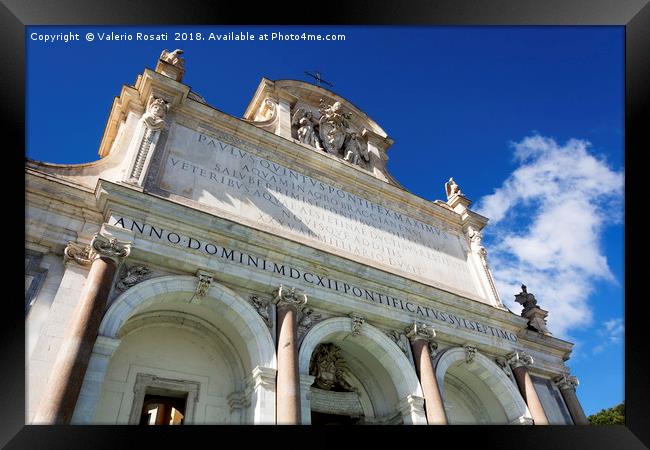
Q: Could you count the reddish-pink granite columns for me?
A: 4